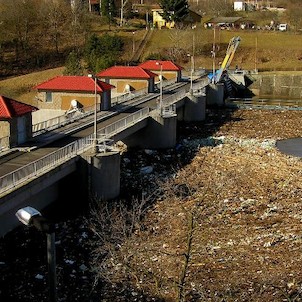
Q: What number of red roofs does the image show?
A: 4